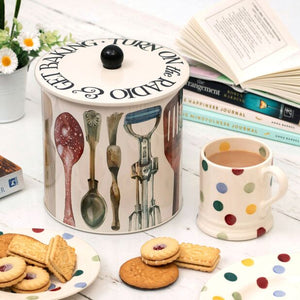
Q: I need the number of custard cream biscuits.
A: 3